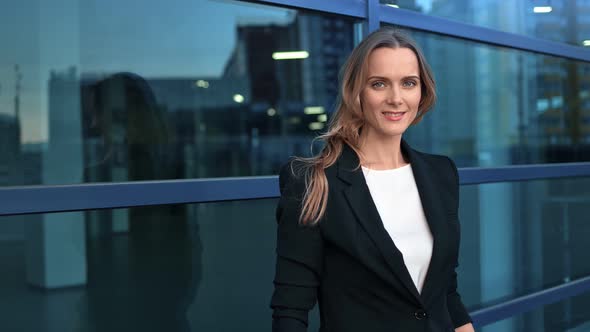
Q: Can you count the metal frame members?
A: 4